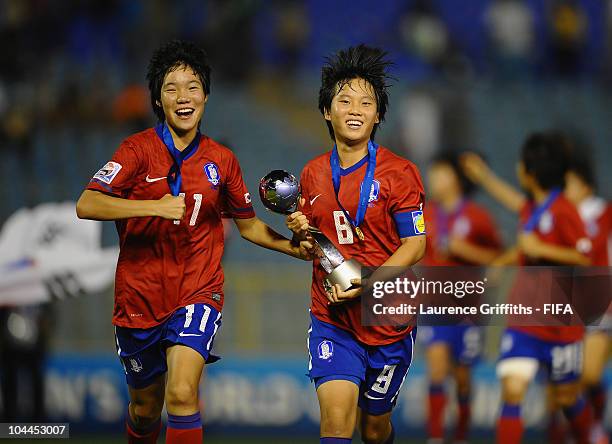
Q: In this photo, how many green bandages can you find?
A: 0